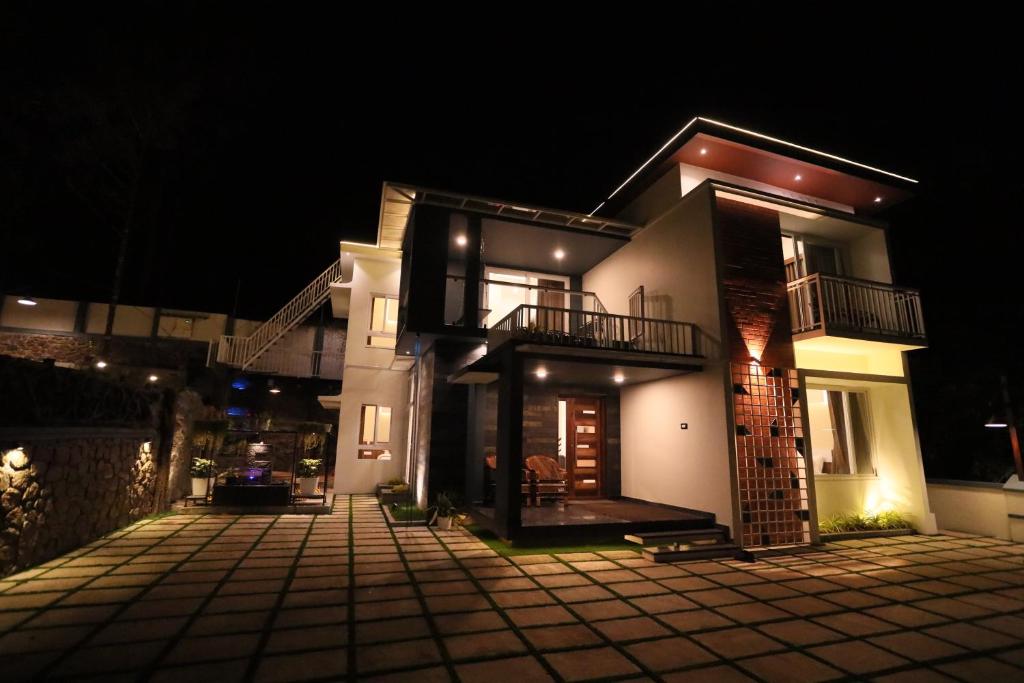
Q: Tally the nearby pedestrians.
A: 0